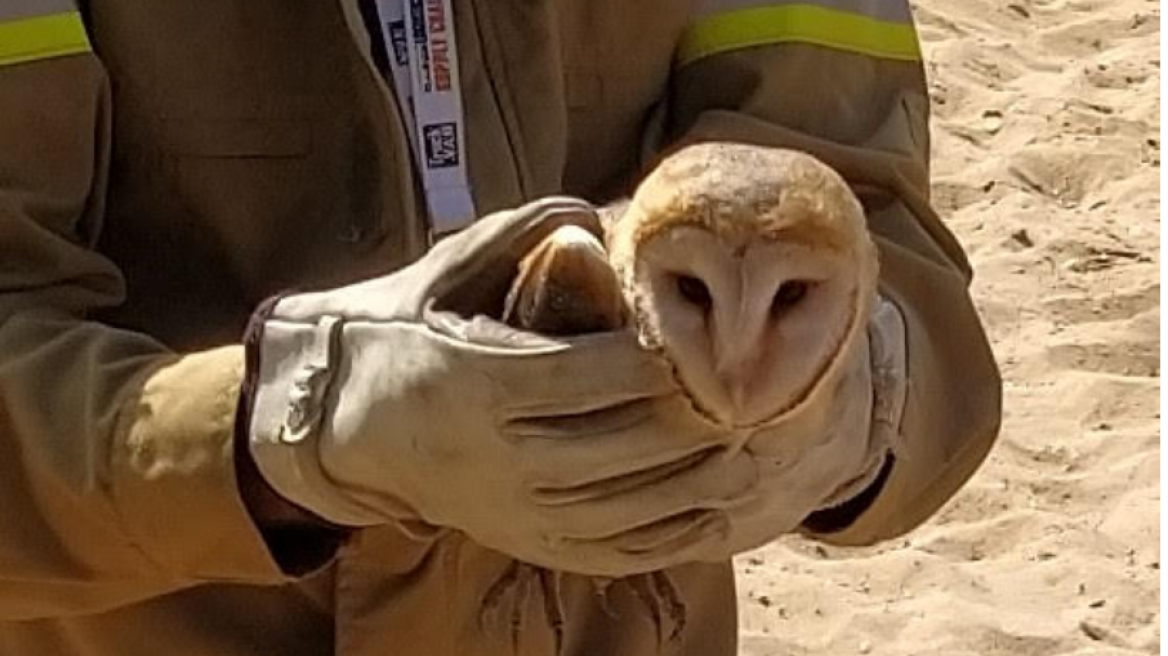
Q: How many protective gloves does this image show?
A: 2